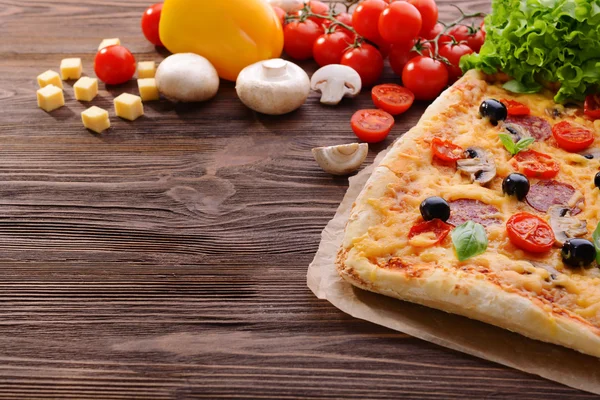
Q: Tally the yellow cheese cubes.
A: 9